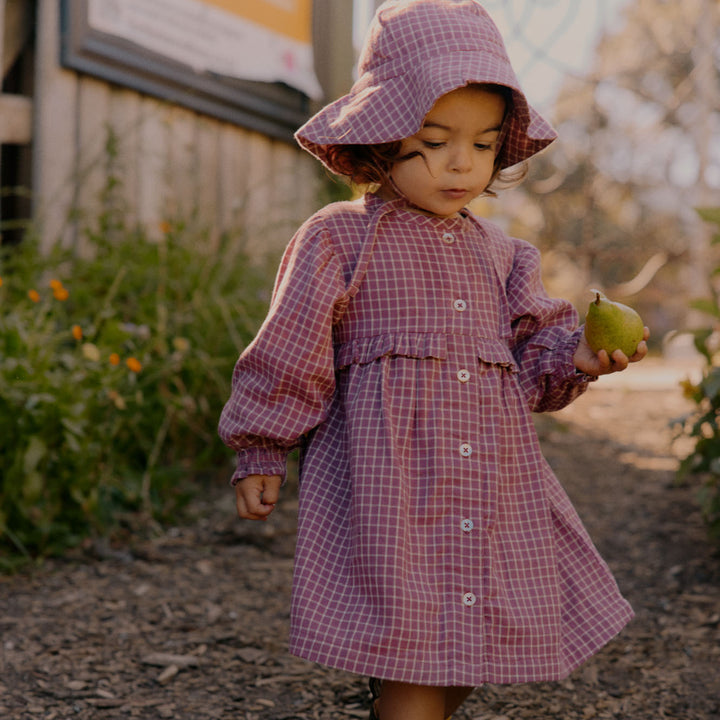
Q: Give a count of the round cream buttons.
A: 6